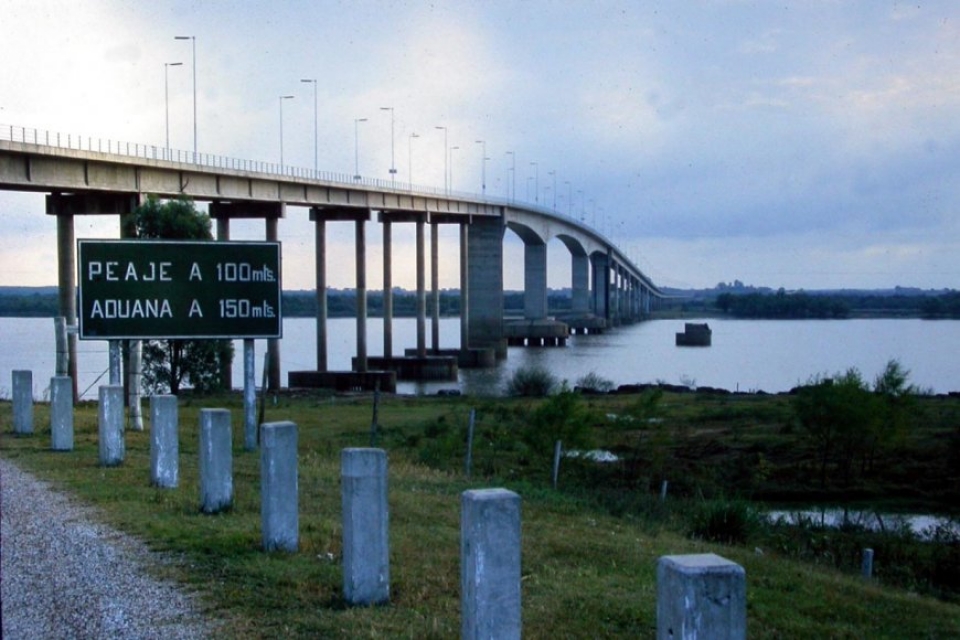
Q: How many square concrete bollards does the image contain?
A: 9